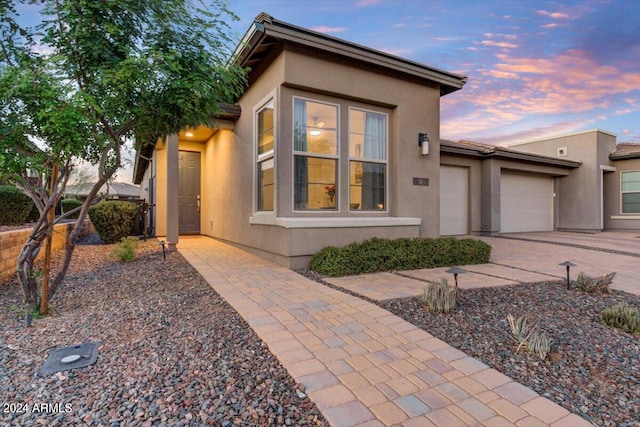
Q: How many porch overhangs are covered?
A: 1